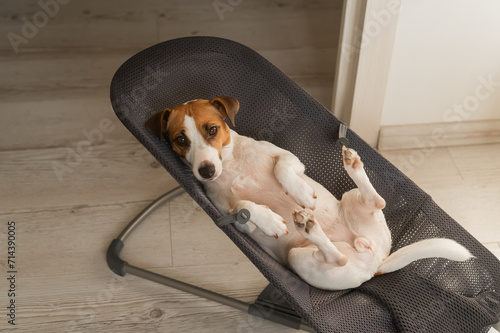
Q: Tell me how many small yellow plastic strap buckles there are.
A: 0